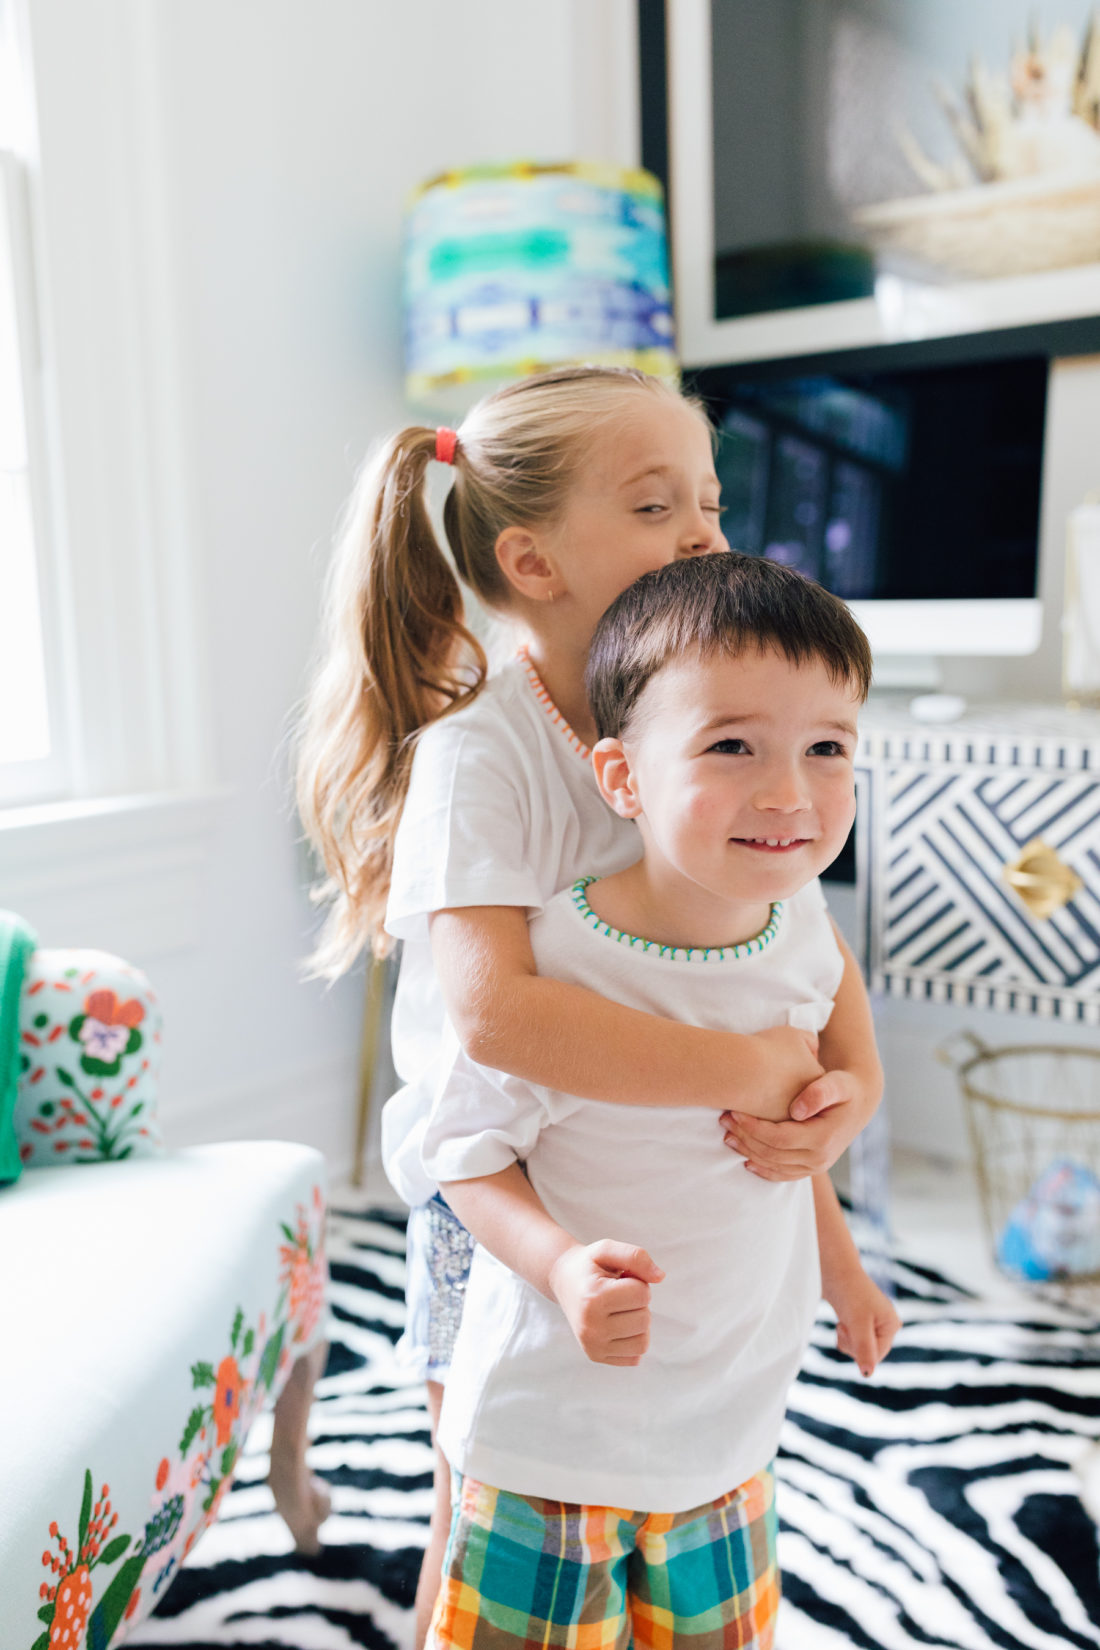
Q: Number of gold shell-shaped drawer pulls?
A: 1